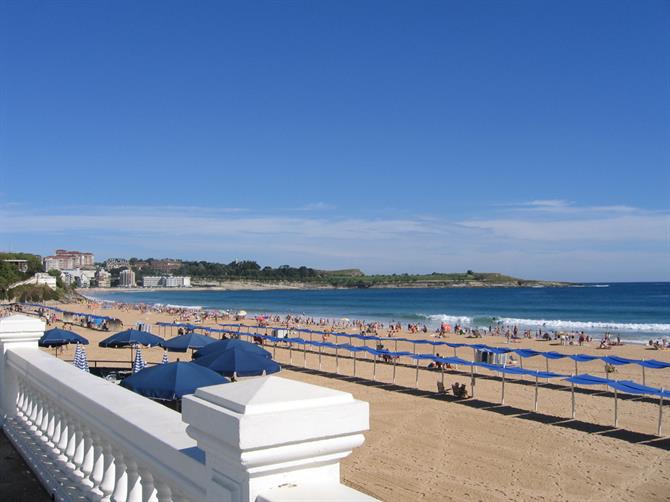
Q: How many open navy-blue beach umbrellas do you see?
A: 6